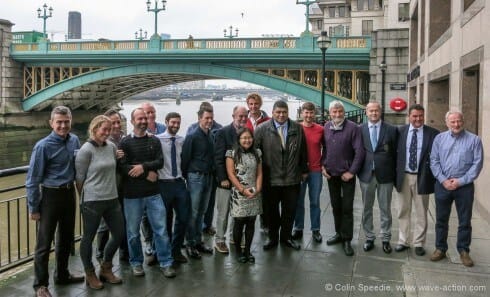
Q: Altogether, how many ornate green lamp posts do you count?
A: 5